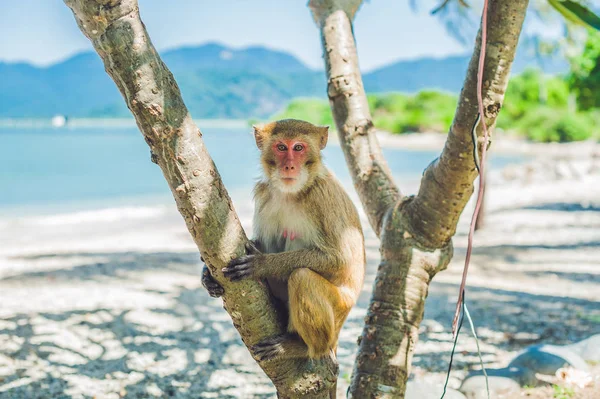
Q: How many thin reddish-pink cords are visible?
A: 1